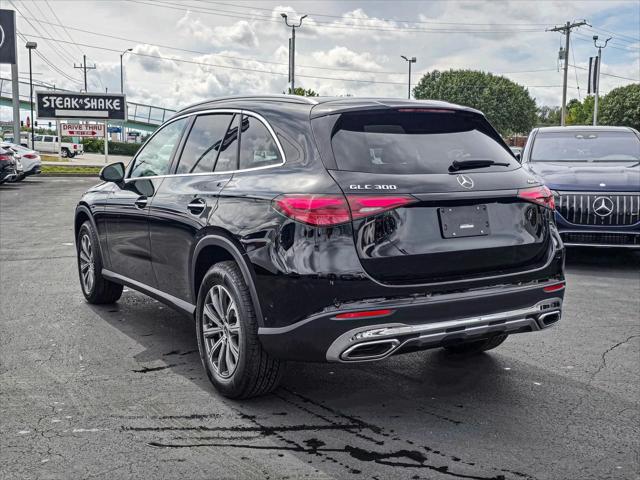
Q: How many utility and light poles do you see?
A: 7